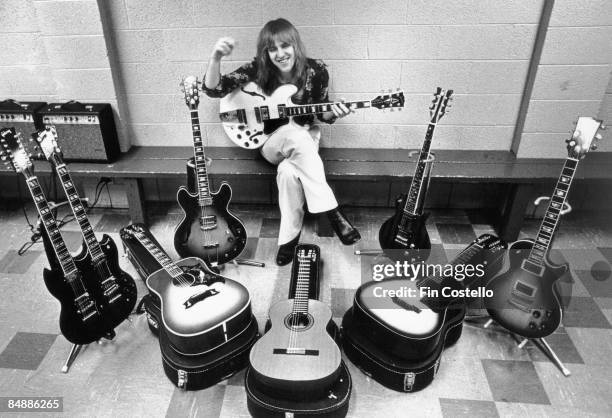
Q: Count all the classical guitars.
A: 1